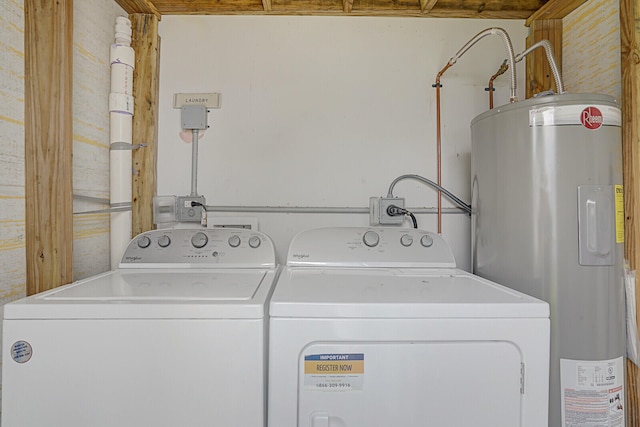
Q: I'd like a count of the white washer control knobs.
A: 5